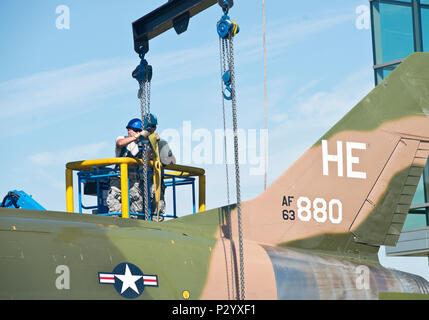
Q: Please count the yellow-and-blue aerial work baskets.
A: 1